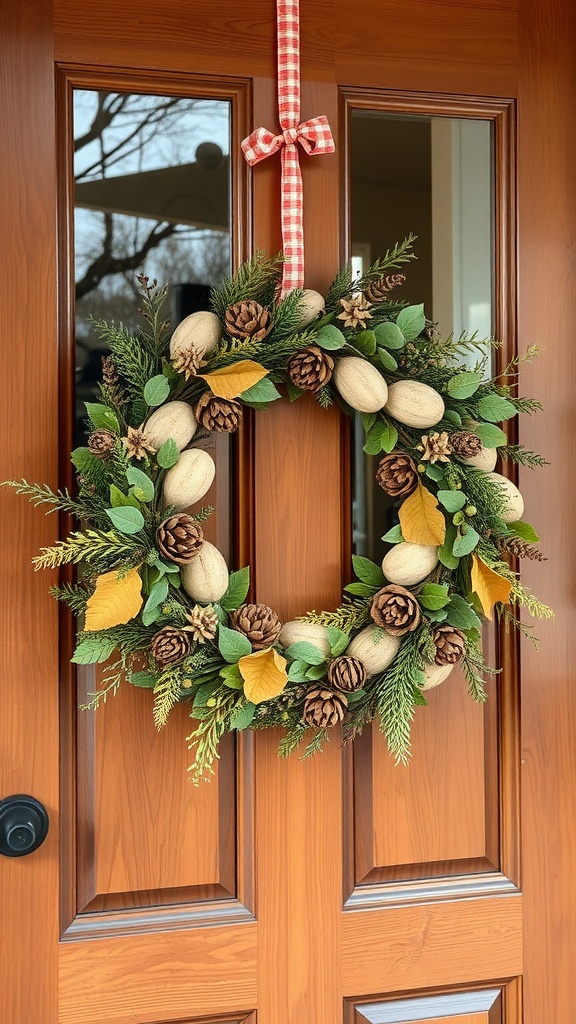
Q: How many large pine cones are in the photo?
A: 11